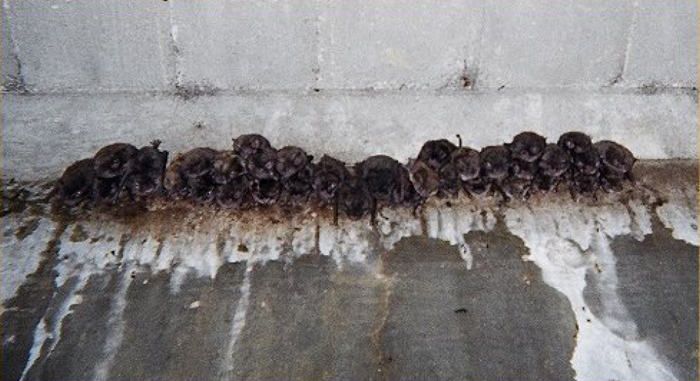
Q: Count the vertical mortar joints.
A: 5